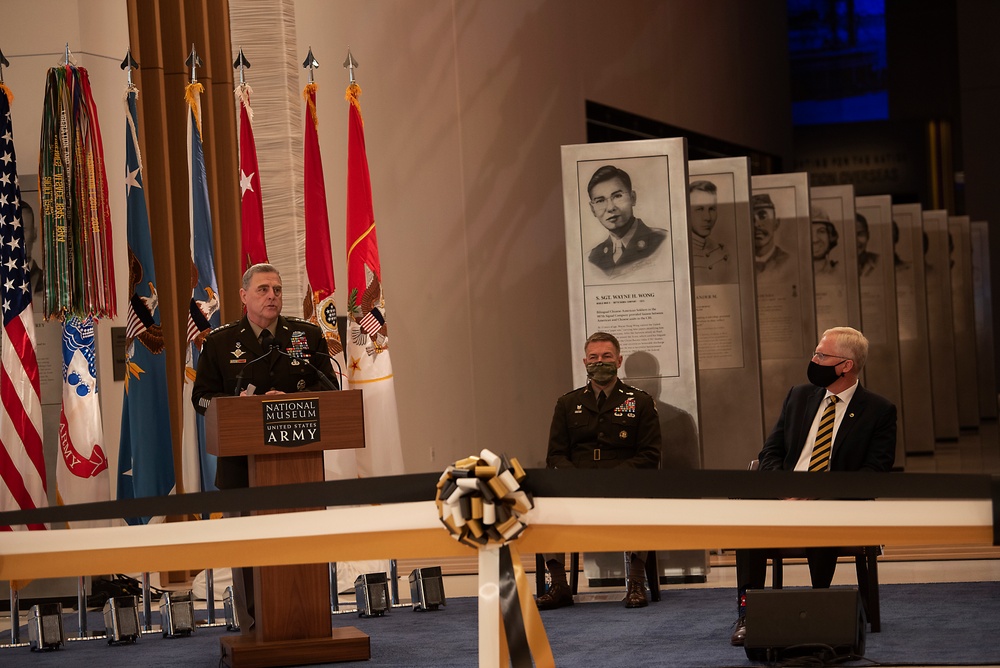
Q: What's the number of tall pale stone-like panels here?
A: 9